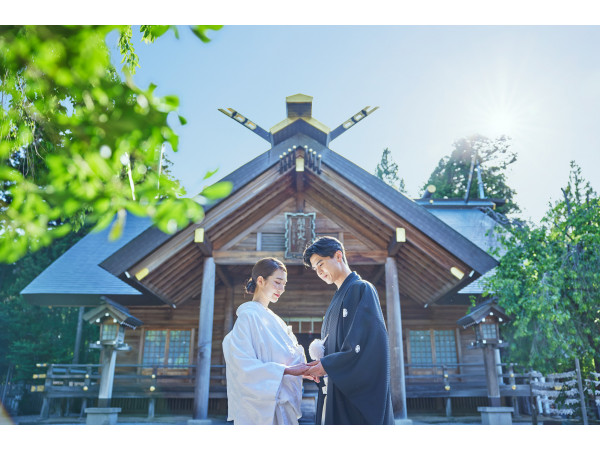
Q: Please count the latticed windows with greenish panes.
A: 2